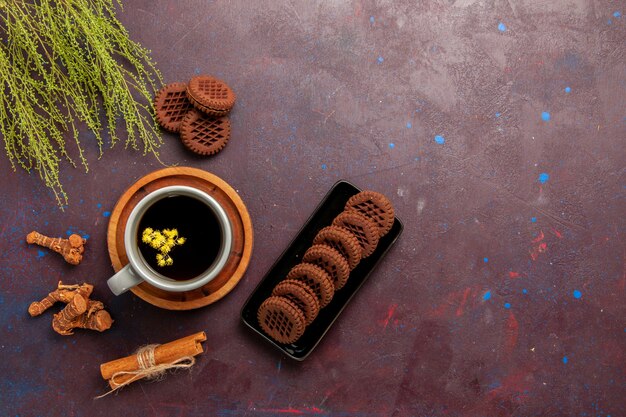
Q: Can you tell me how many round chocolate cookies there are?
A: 10